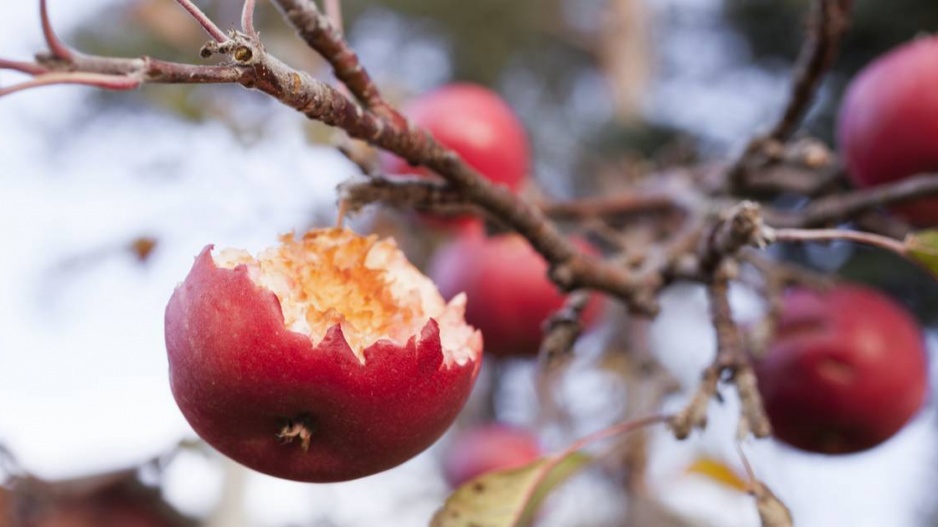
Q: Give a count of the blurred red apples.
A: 5